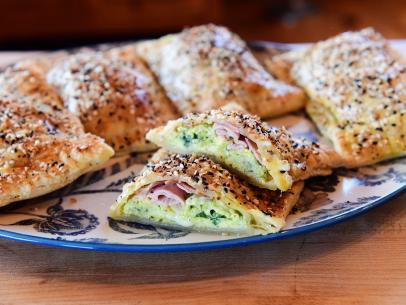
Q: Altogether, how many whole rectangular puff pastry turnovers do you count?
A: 4